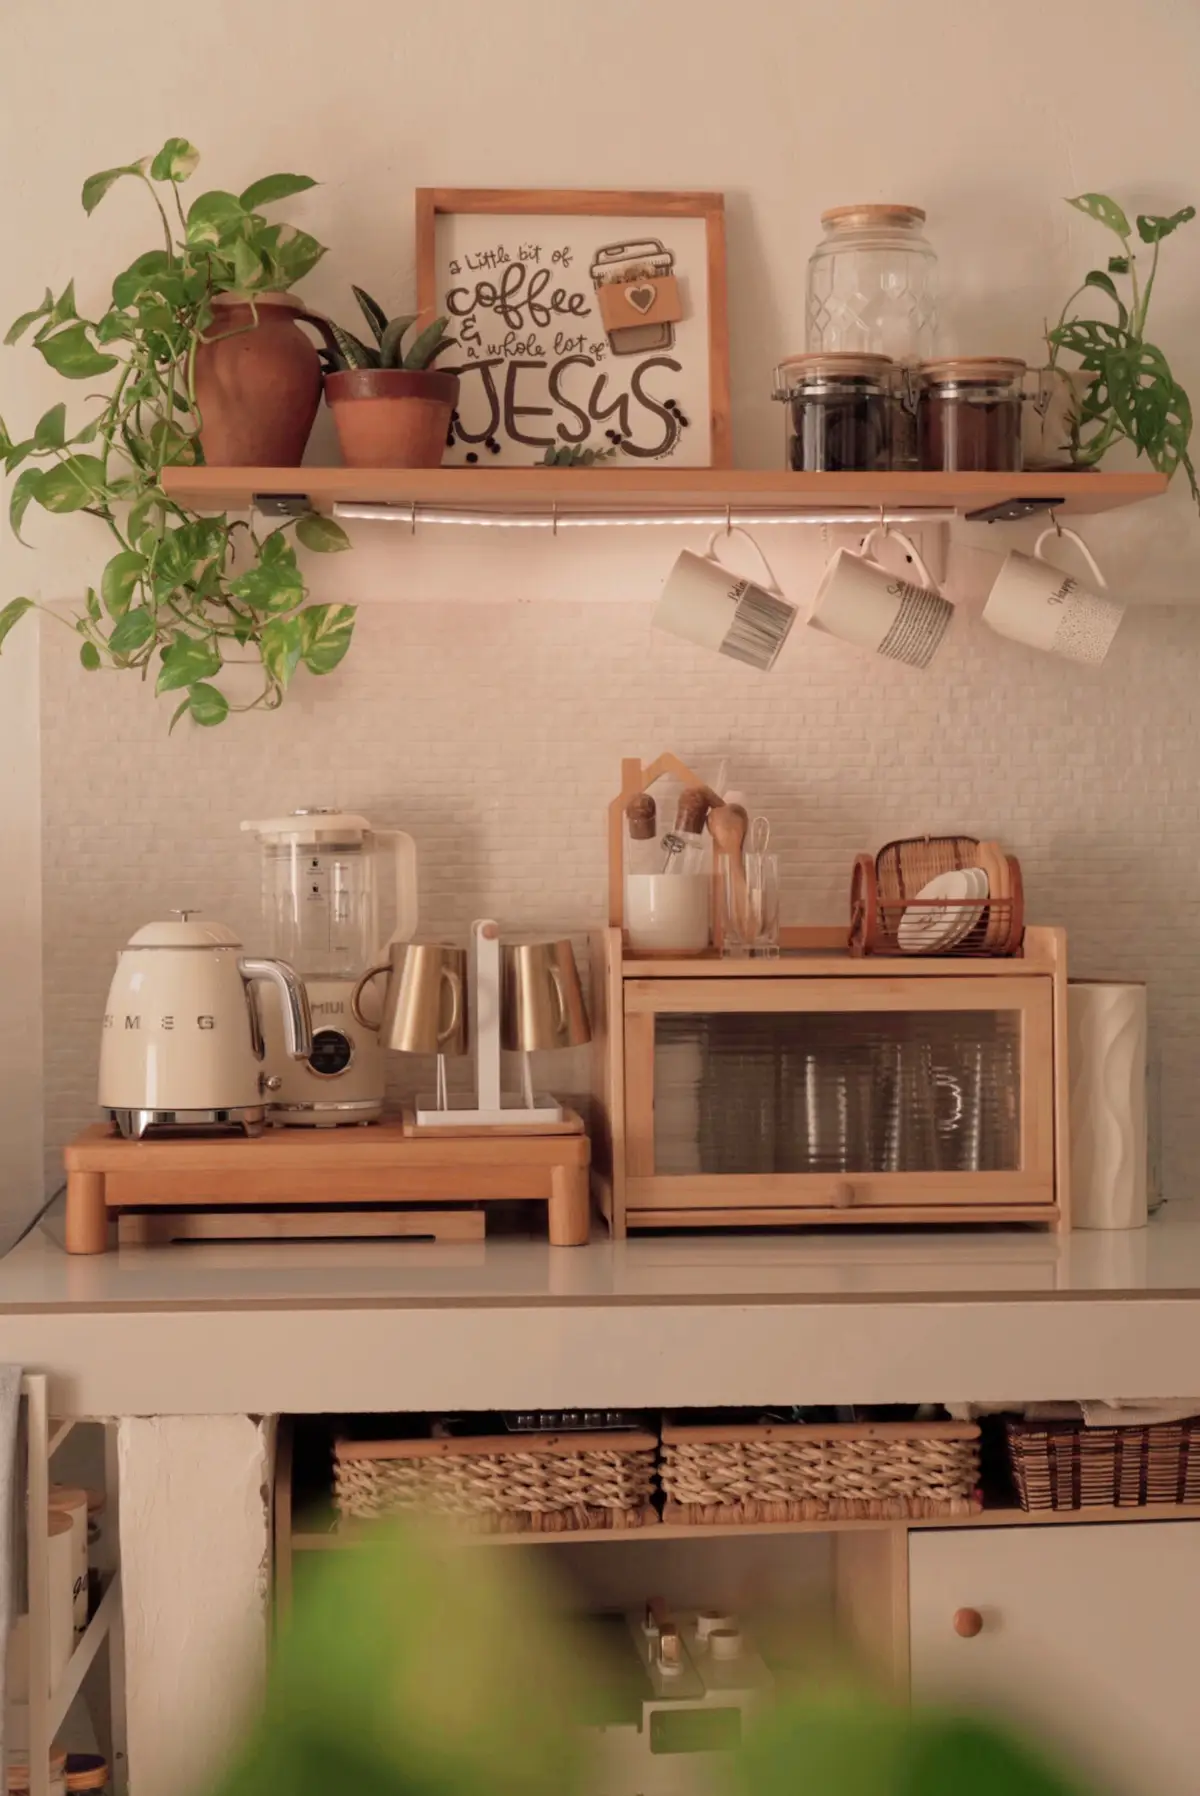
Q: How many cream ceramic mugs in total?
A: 3